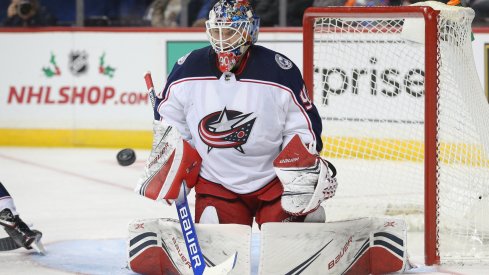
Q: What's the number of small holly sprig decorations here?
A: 2